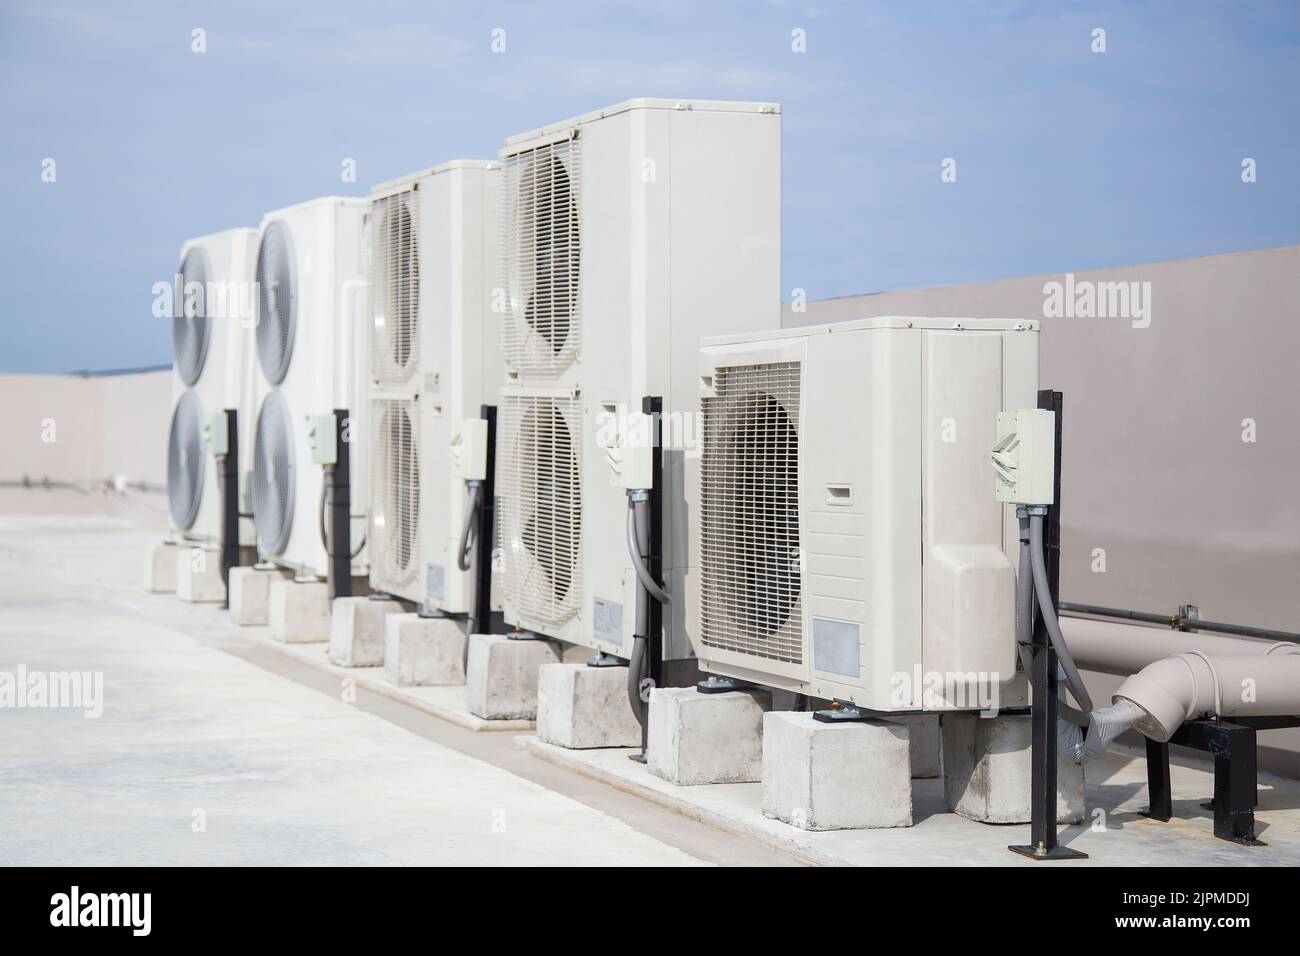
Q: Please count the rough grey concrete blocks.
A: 12